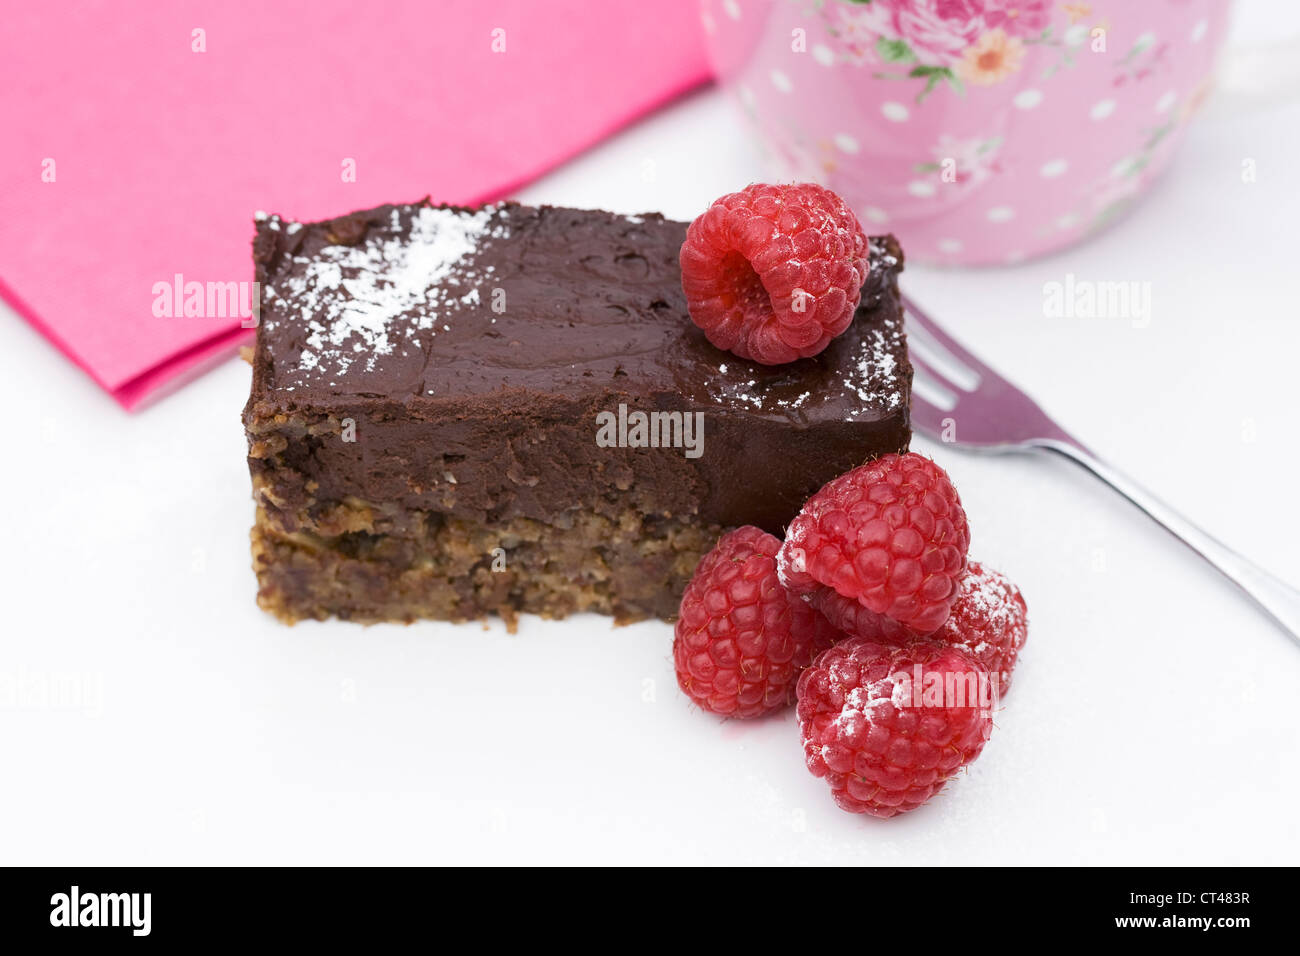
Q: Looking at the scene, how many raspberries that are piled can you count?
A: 4